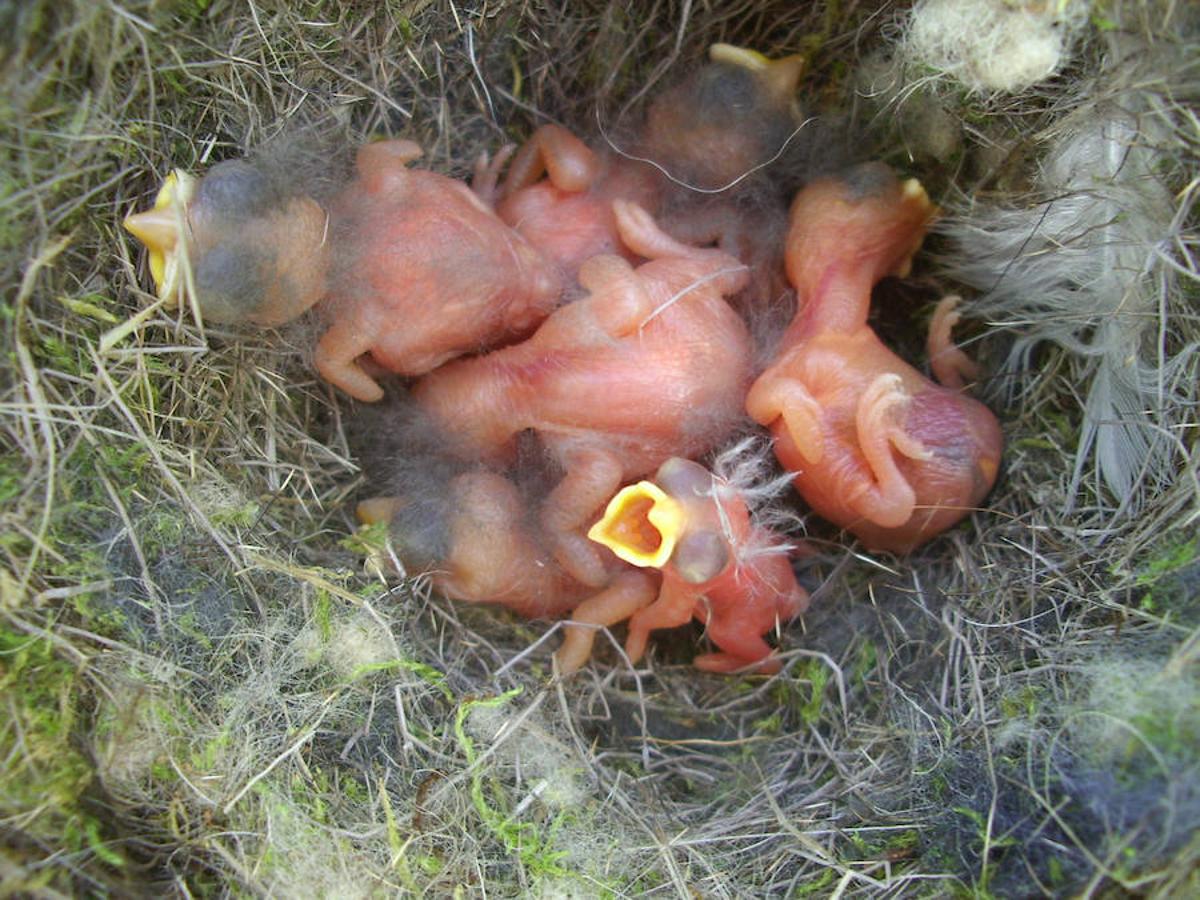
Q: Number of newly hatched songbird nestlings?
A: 6